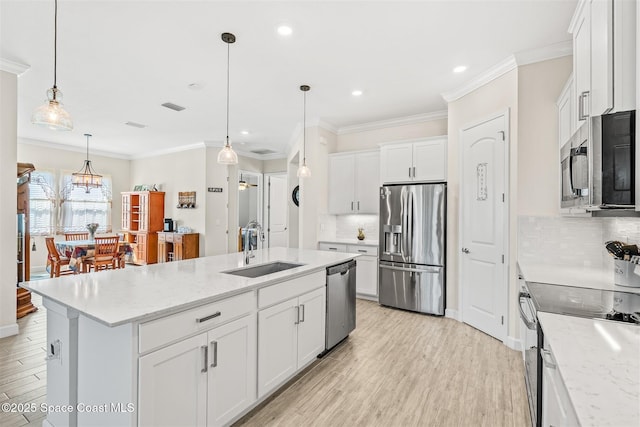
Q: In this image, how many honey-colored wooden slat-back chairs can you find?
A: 3